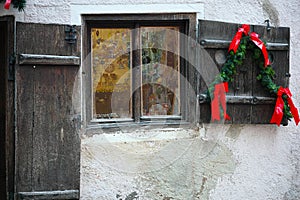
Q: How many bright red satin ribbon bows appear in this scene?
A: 3